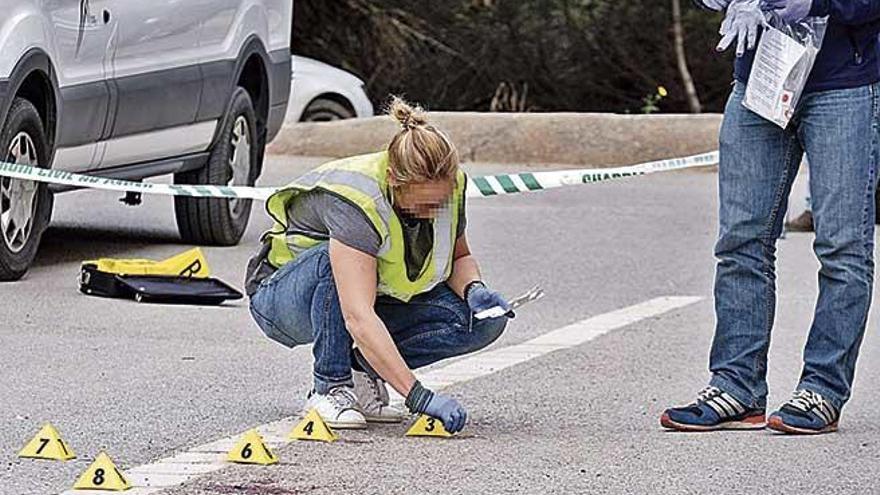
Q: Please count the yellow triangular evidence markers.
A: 5